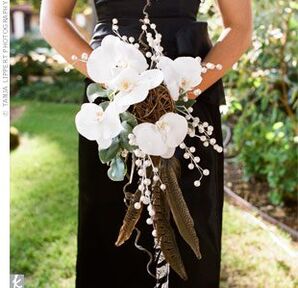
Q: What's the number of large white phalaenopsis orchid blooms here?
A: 5